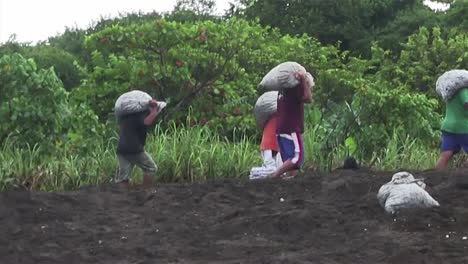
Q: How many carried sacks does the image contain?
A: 4